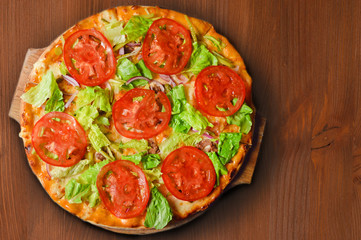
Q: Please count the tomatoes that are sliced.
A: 7